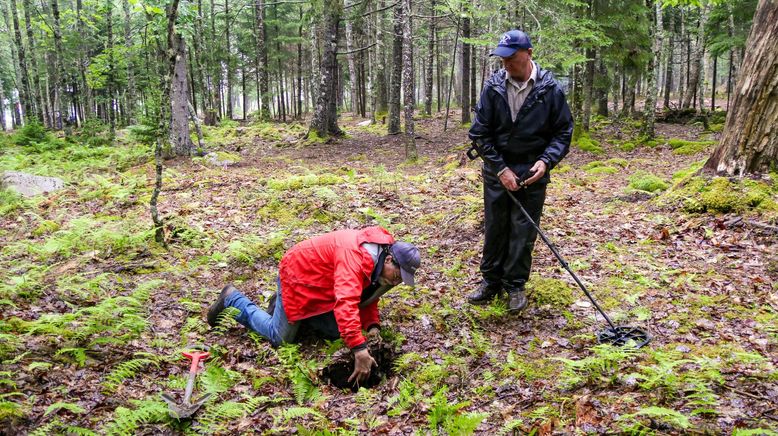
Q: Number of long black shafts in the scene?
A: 1